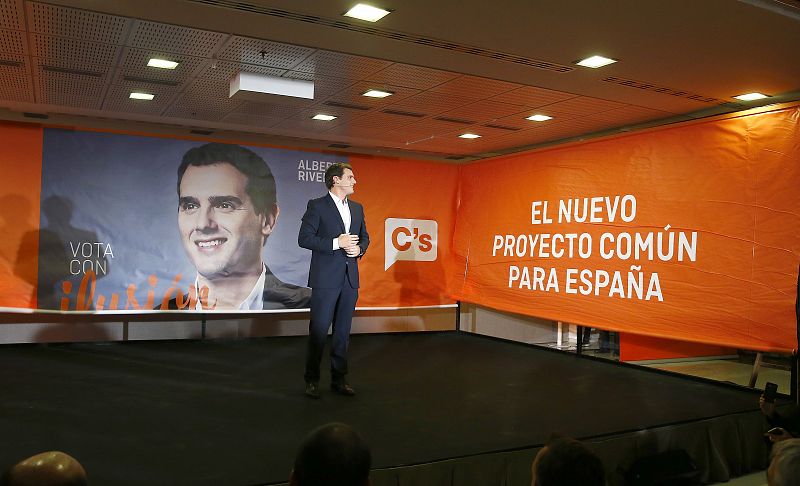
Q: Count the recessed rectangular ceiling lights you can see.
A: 9